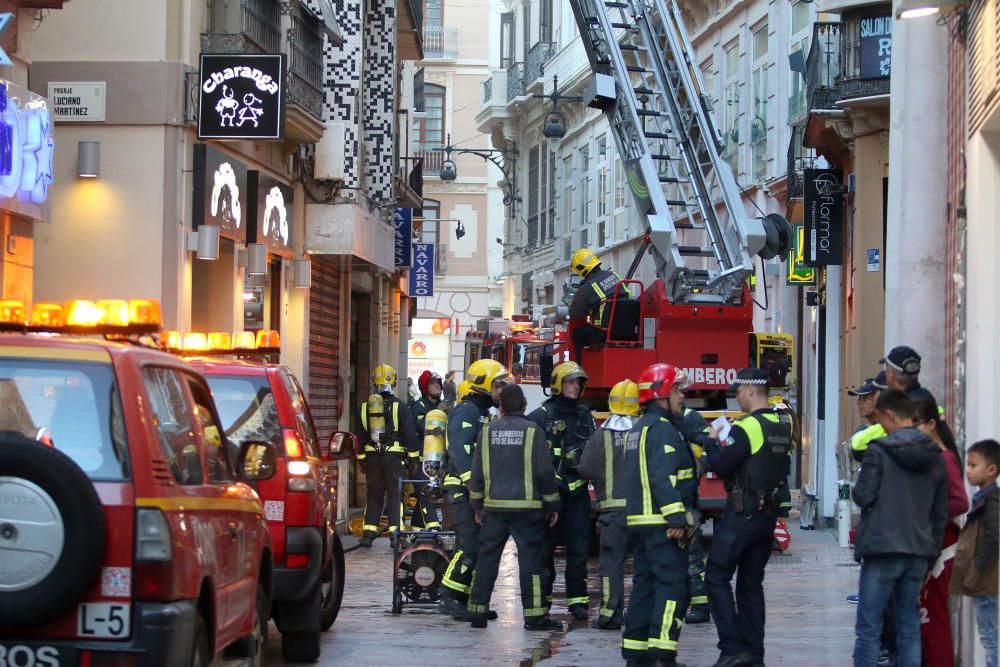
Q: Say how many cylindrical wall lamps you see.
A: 4